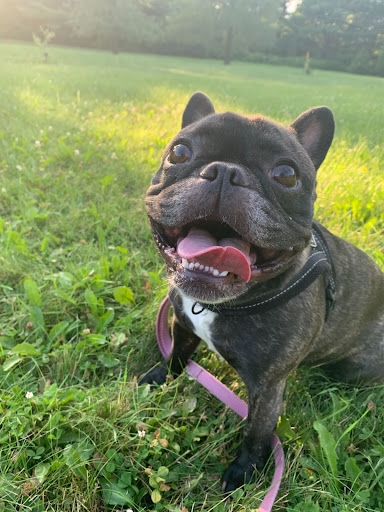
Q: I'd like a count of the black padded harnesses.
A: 1